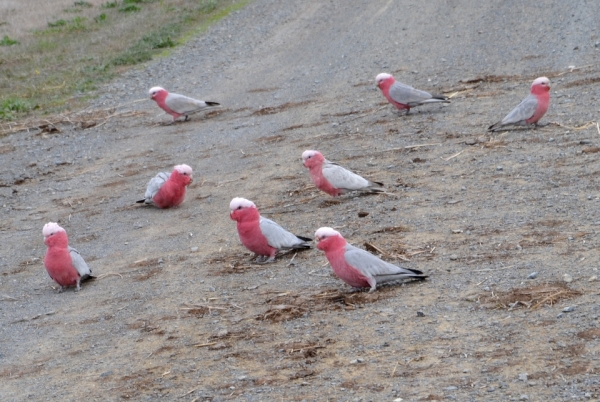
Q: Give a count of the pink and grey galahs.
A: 8